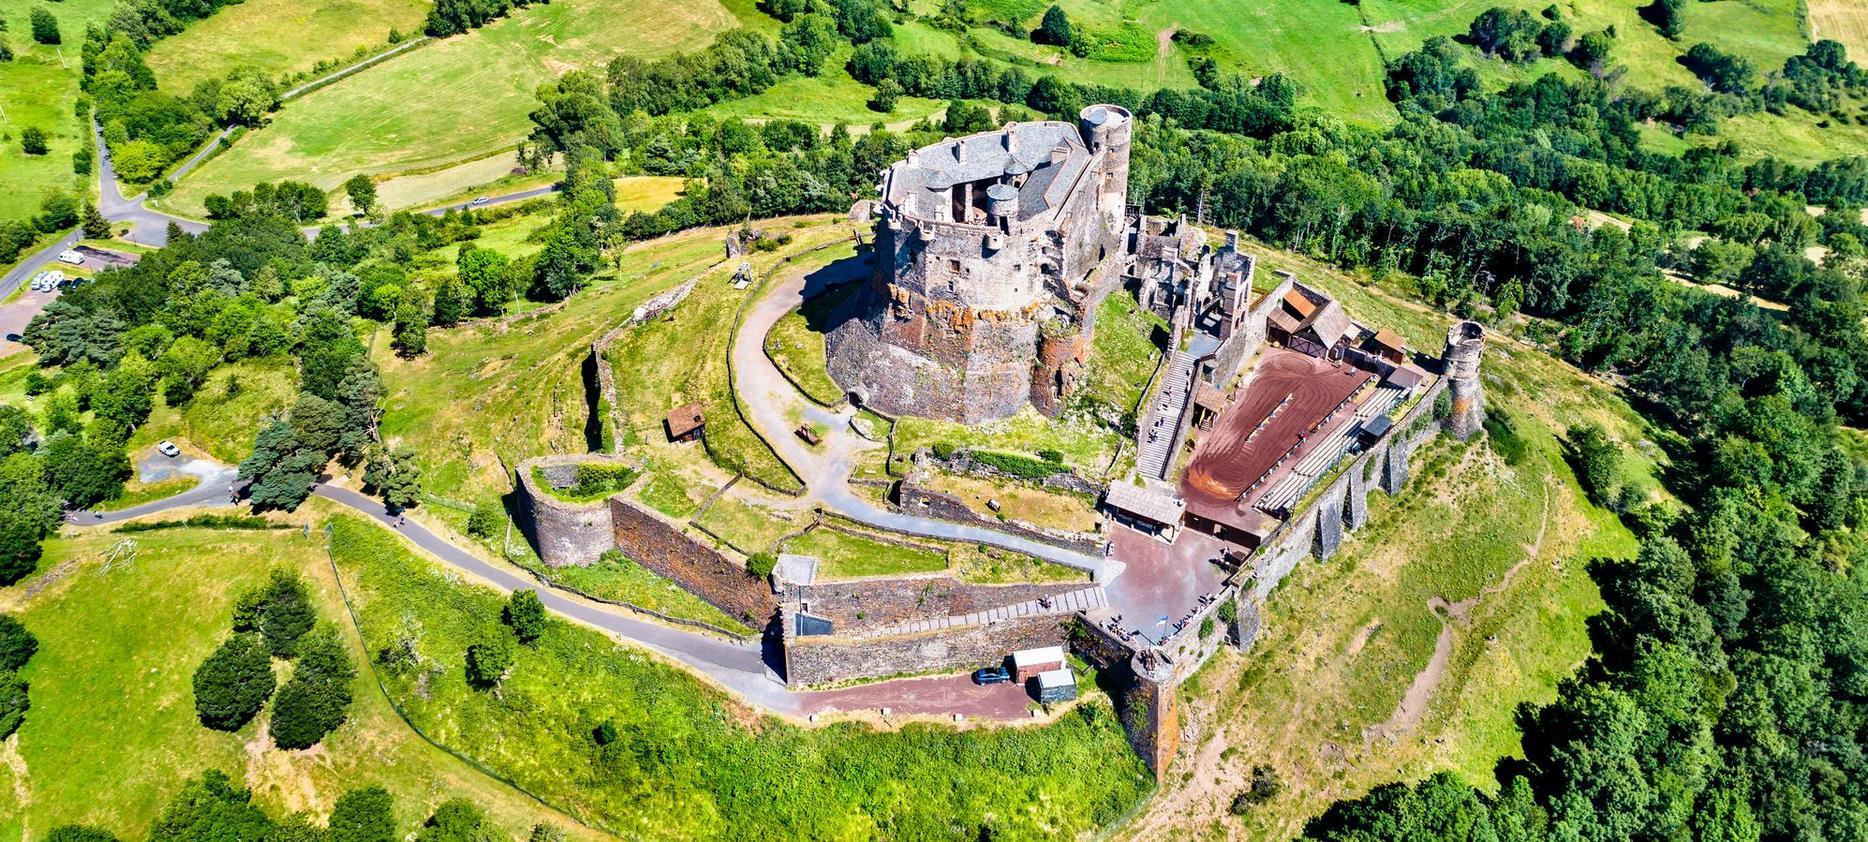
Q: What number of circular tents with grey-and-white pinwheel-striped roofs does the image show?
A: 0